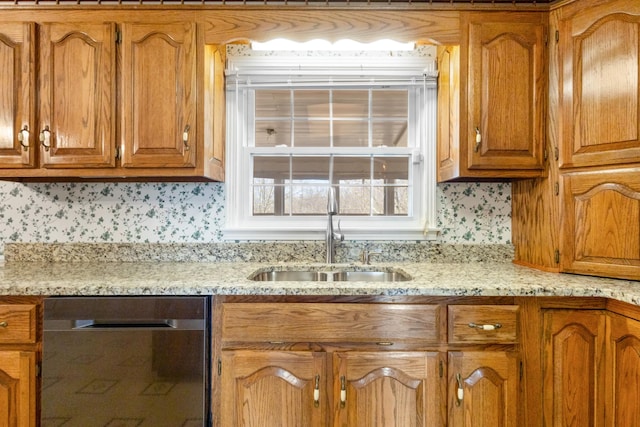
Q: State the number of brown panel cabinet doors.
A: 12